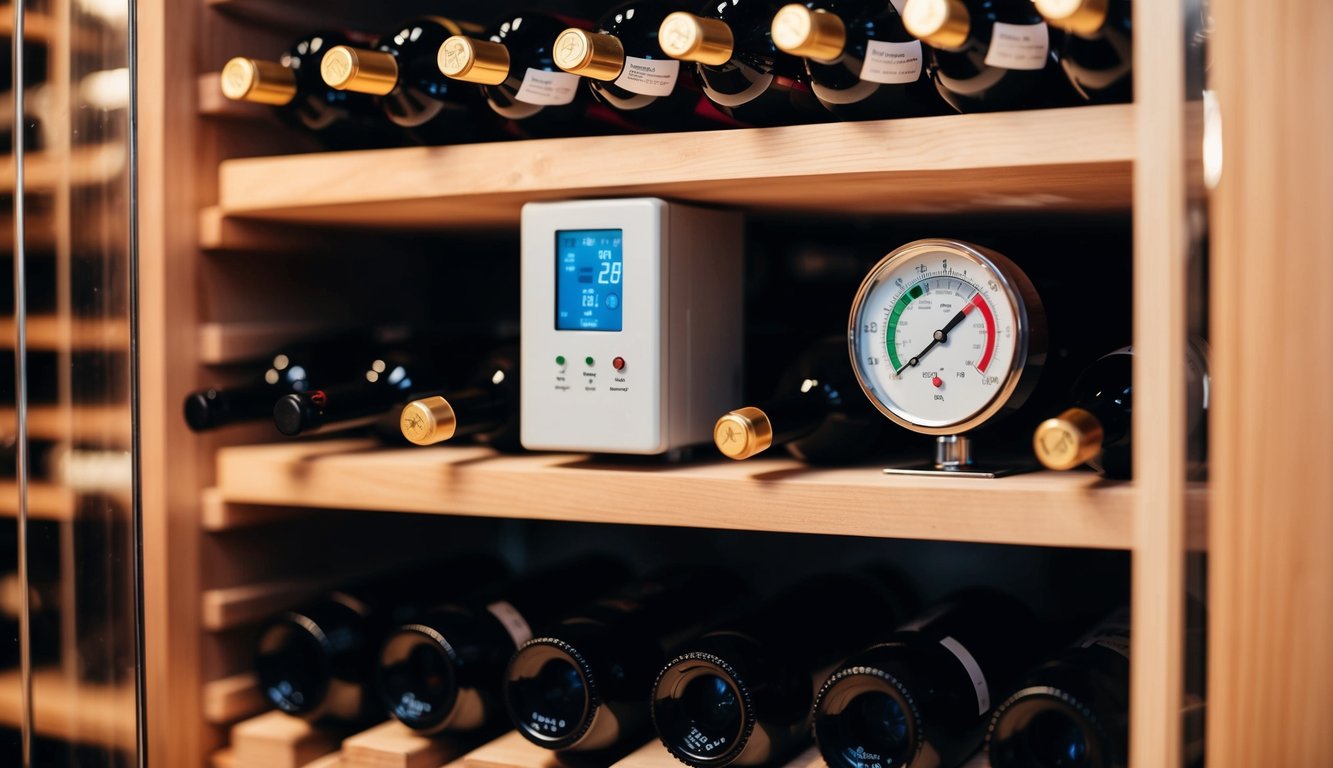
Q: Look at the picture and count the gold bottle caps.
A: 11